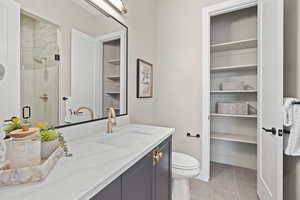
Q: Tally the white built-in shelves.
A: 5